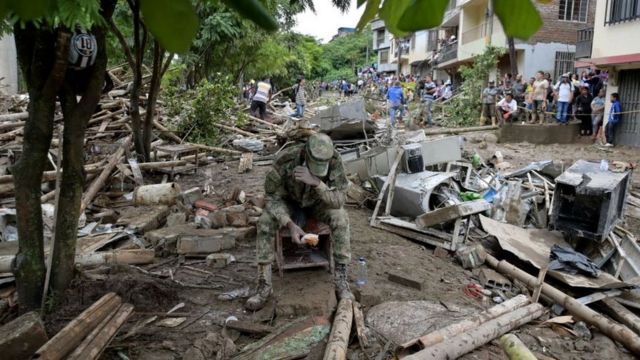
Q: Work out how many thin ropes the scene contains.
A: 1